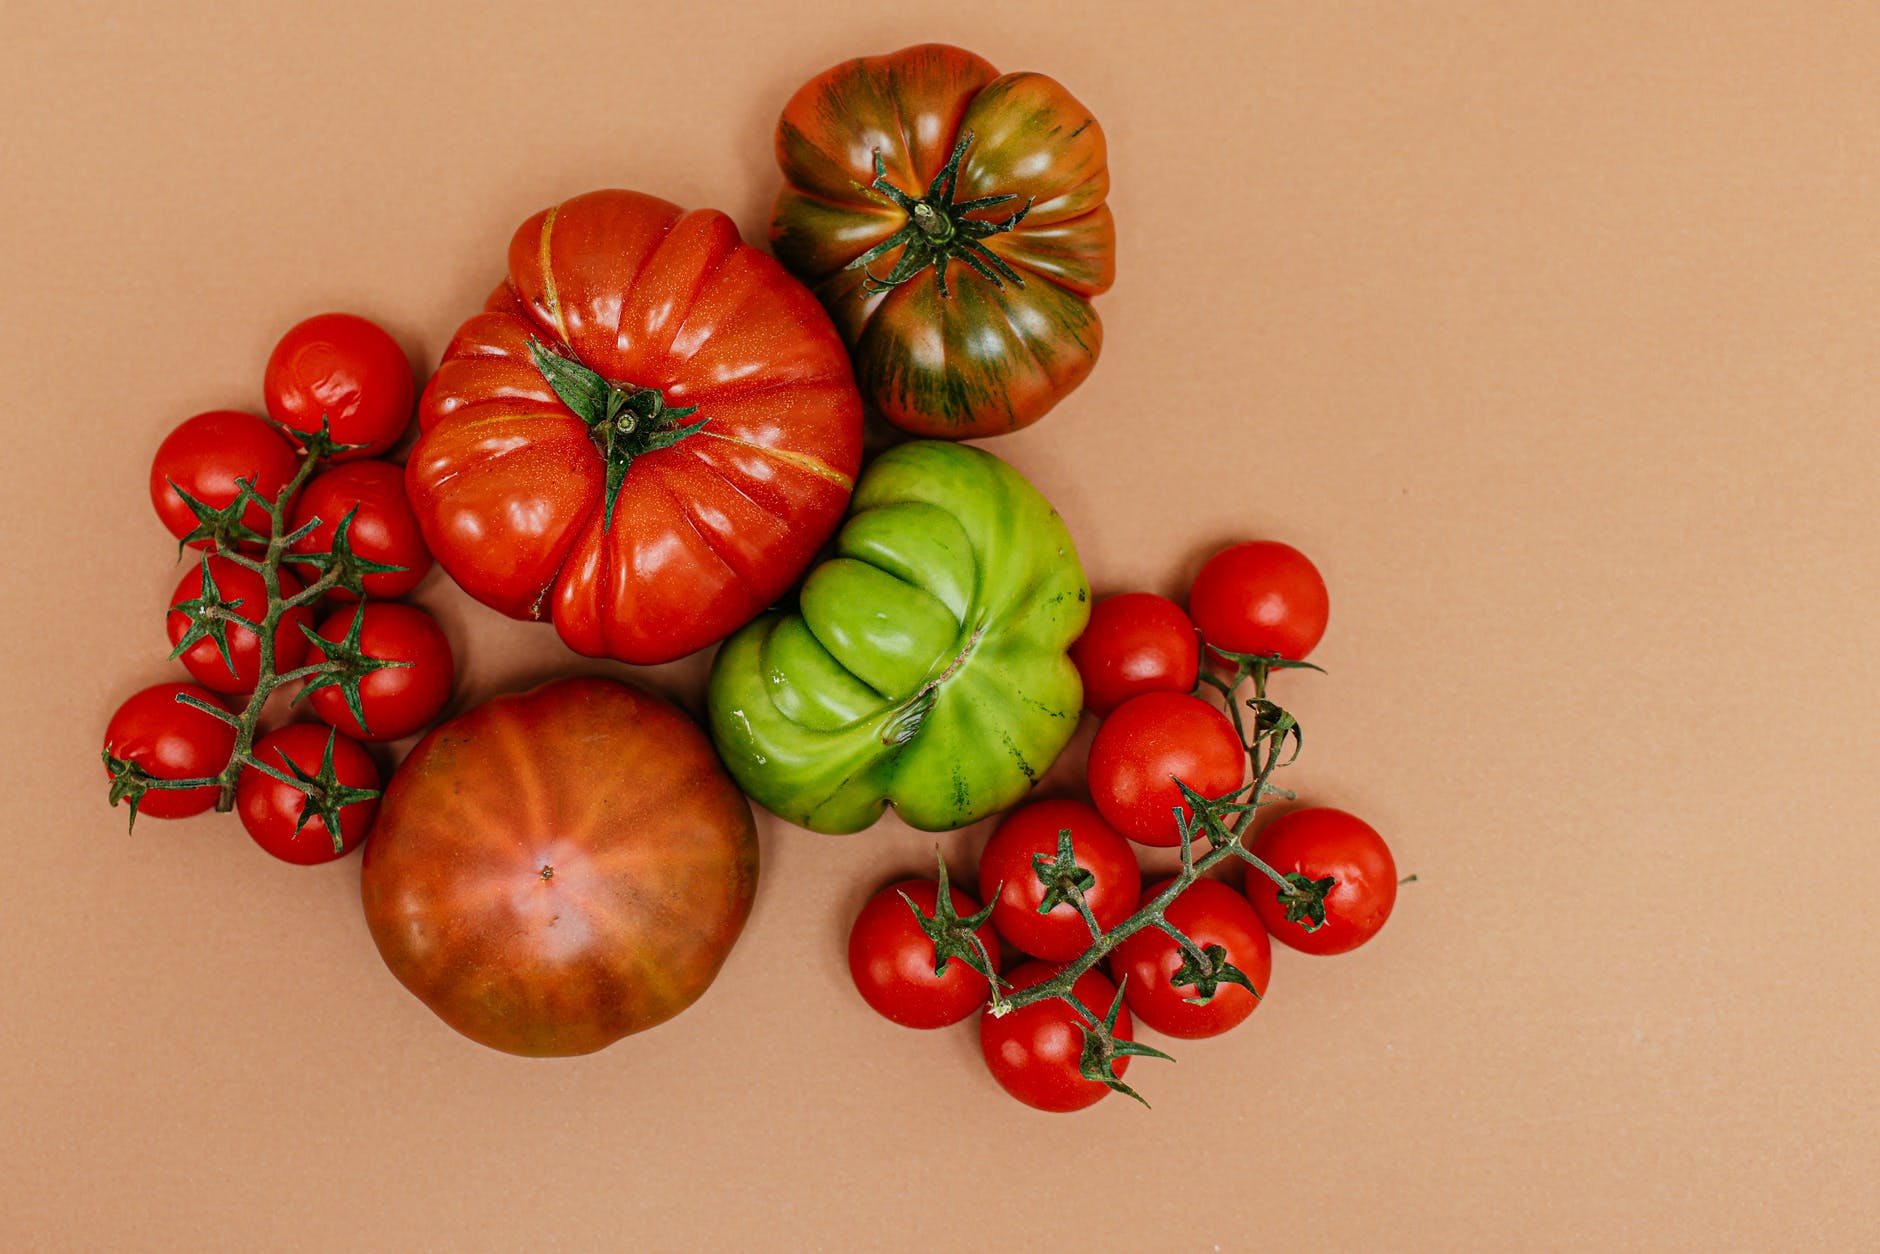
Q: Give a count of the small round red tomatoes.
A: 15